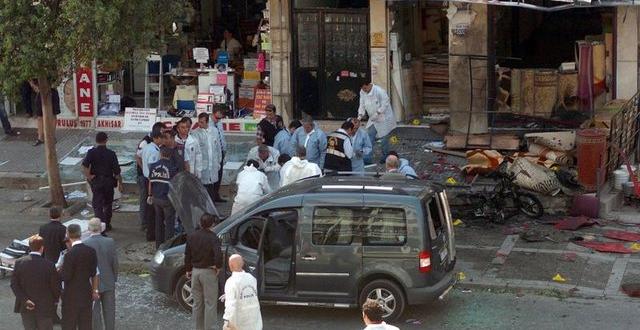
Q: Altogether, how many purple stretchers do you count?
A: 0